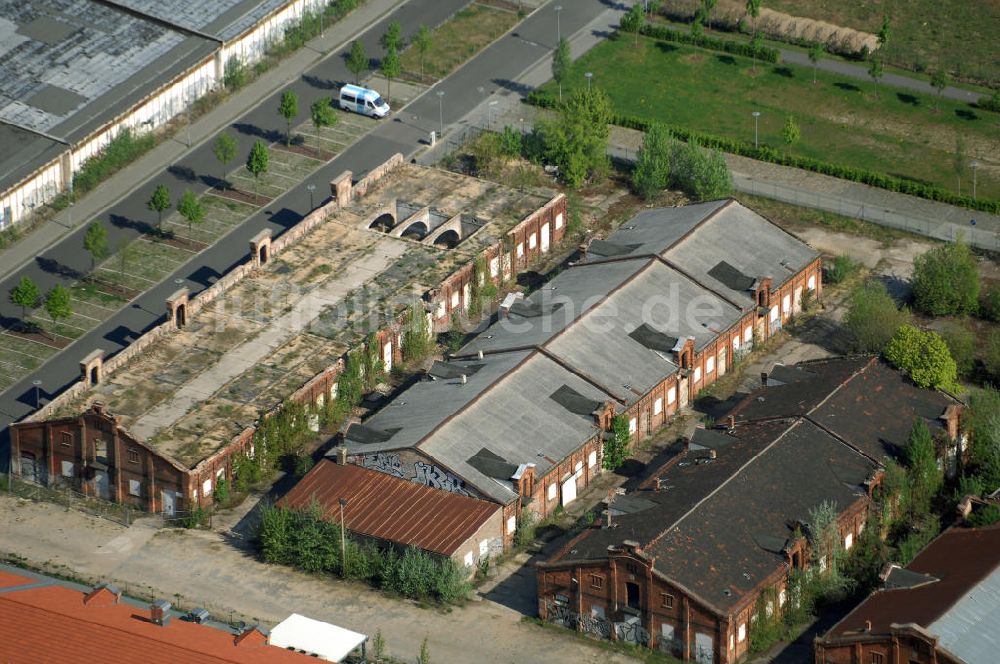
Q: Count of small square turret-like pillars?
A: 4